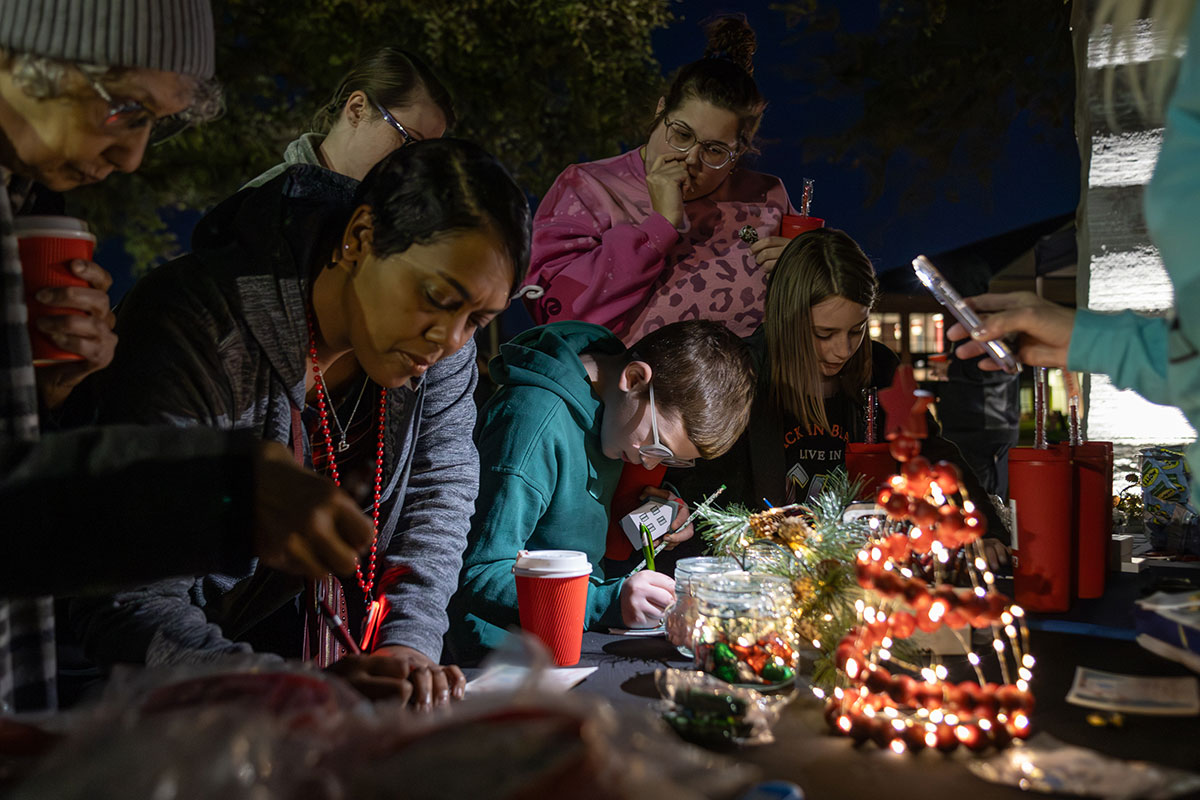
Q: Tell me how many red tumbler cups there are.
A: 4